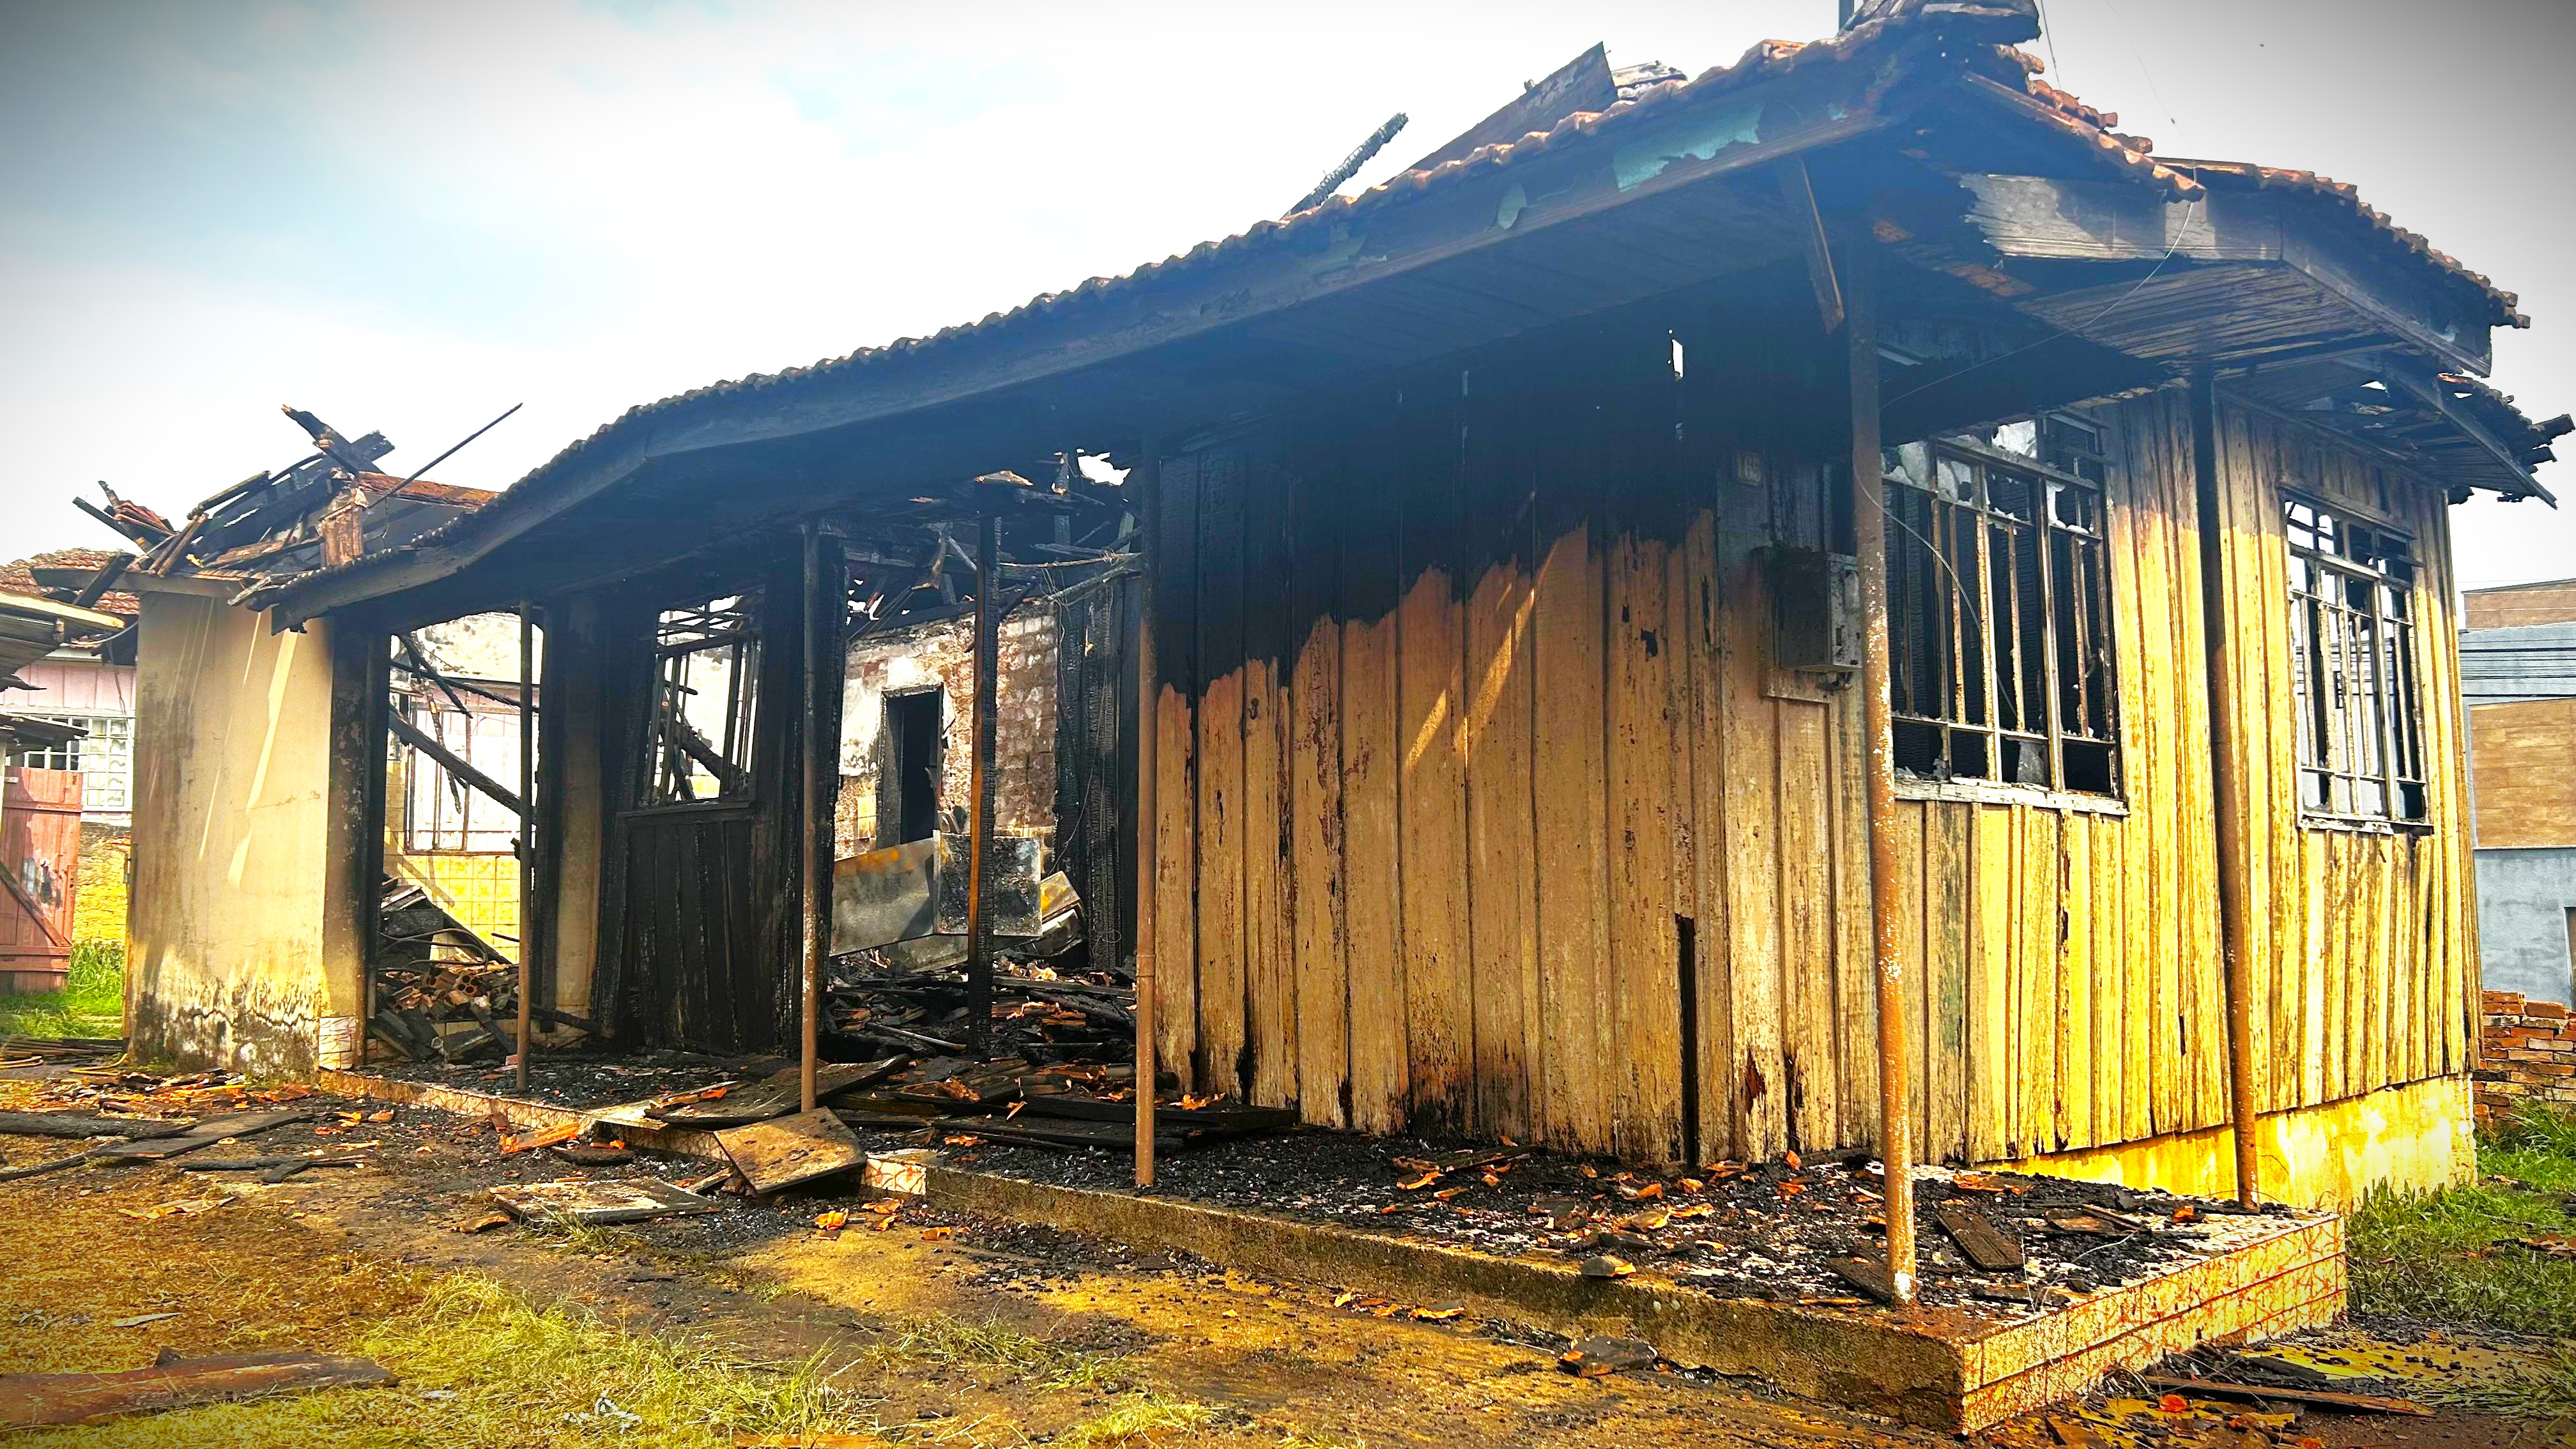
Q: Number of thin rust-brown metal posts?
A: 5